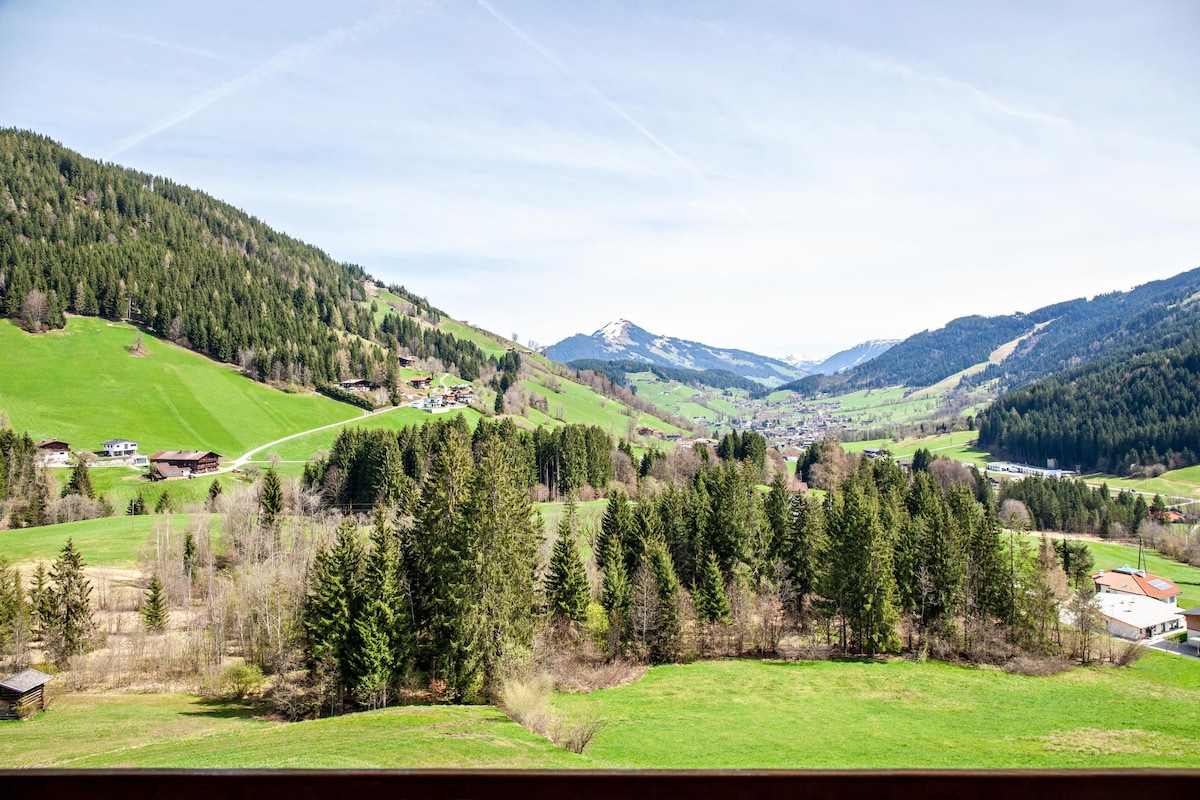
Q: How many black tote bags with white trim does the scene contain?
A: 0